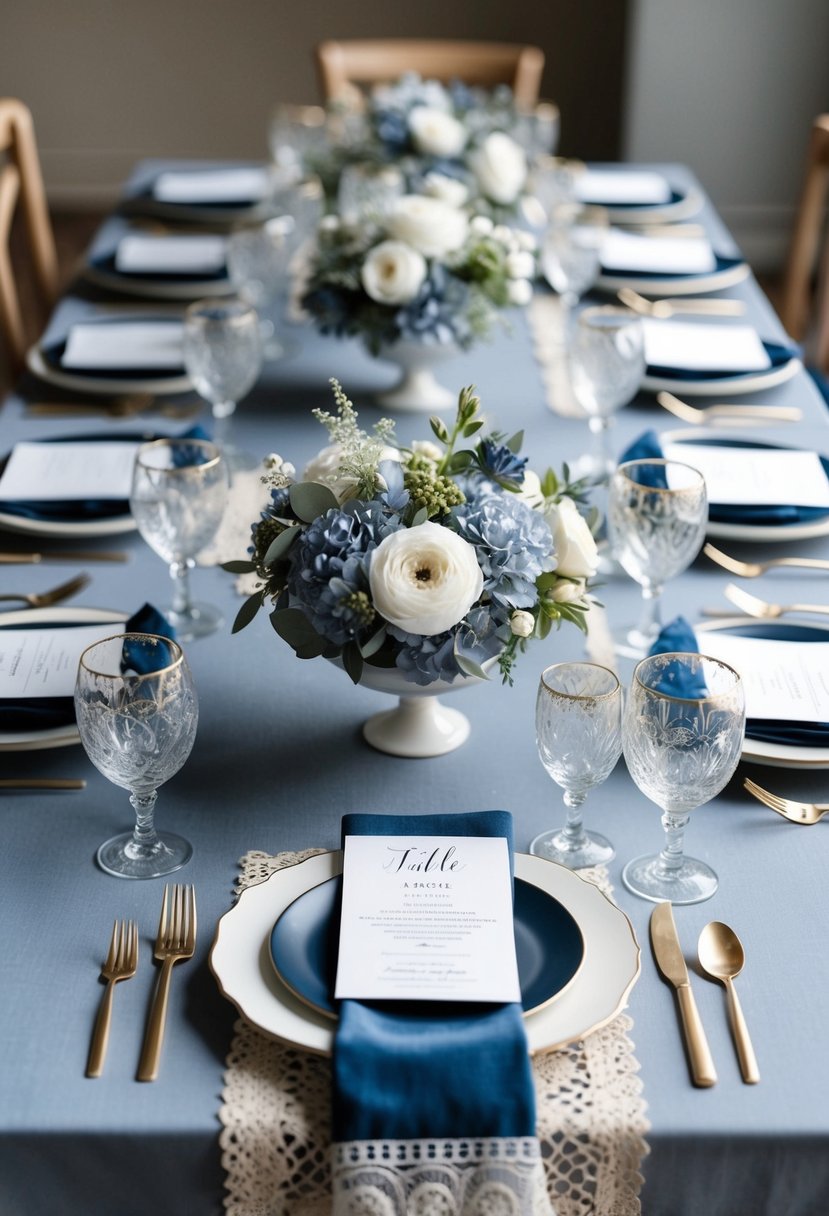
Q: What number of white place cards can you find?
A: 11